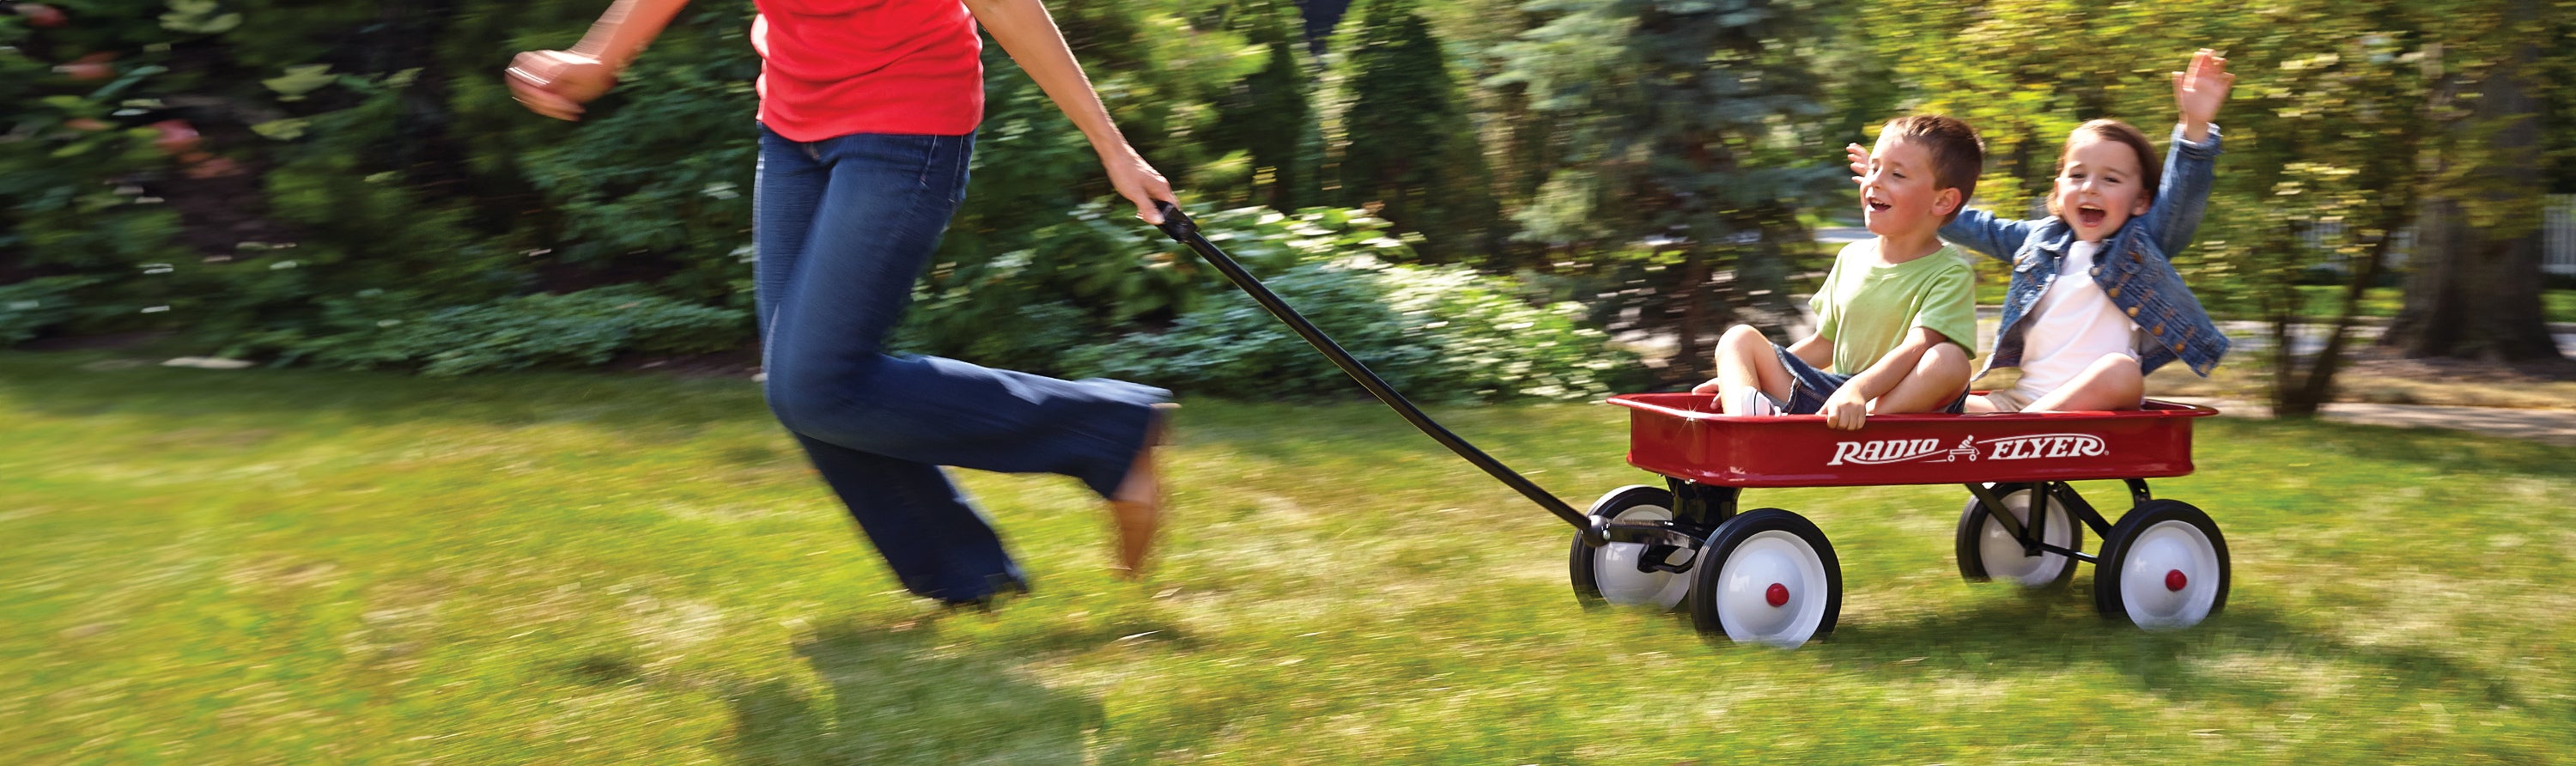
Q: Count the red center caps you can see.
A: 2